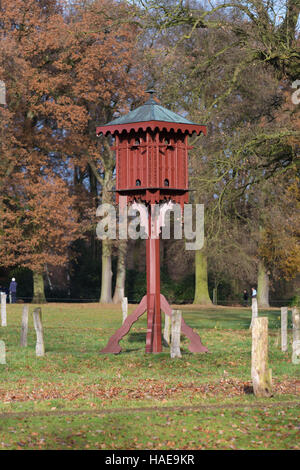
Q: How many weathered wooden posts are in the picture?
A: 10